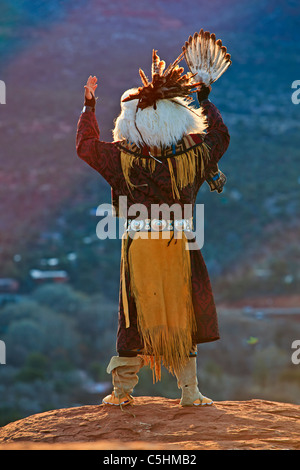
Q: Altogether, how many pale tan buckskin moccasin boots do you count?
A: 2